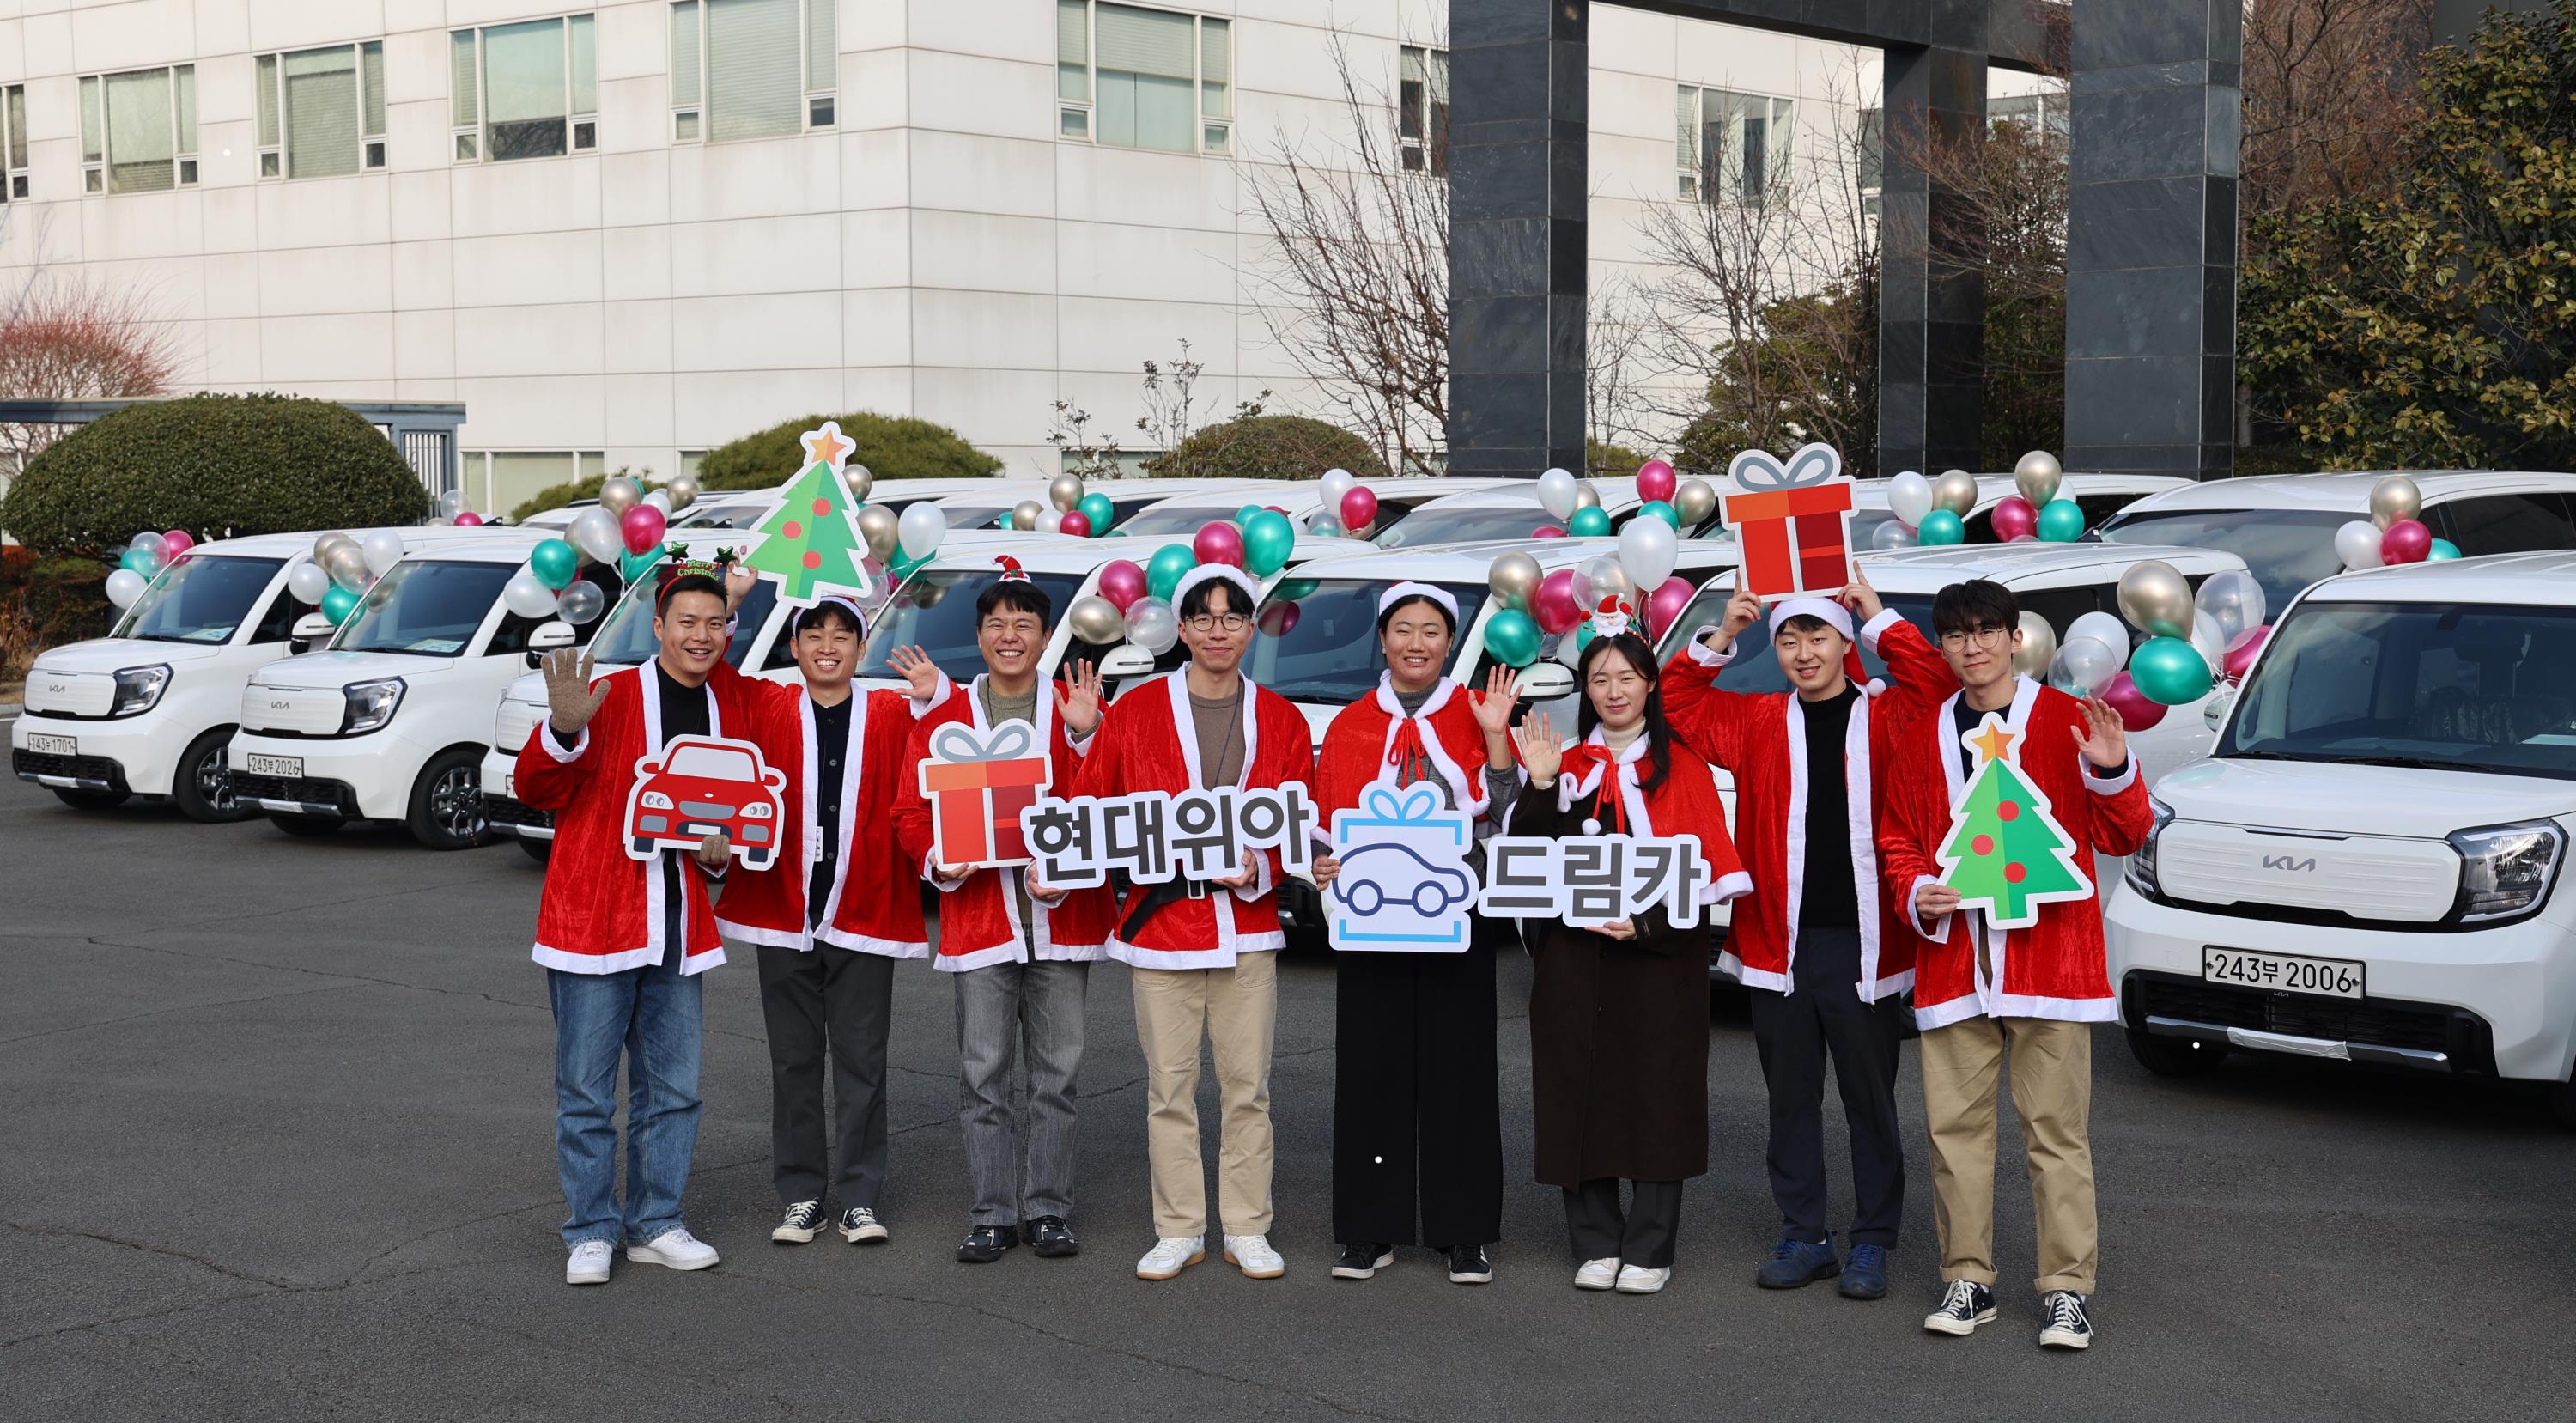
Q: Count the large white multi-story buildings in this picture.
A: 1